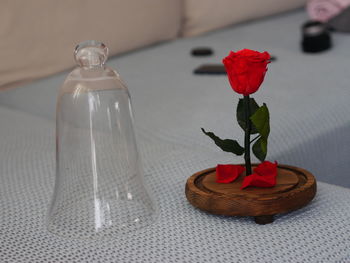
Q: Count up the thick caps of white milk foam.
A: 0